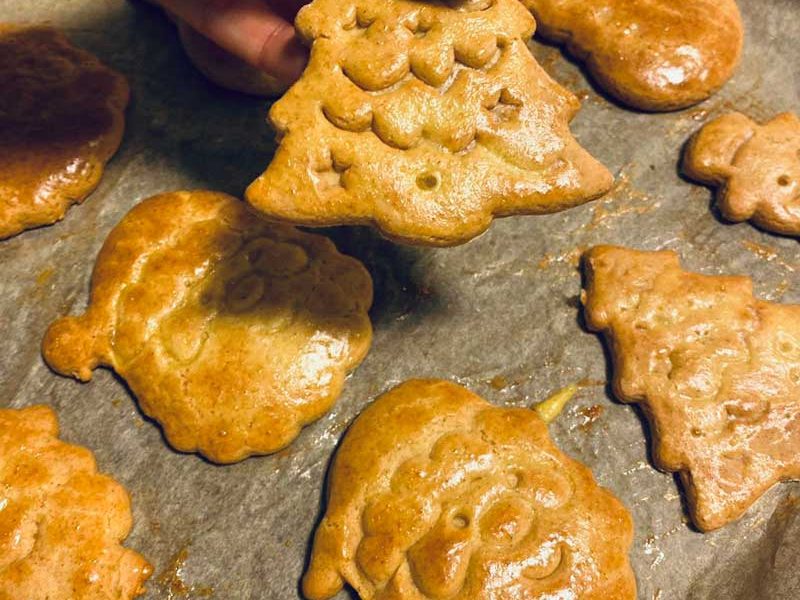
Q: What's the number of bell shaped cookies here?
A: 0